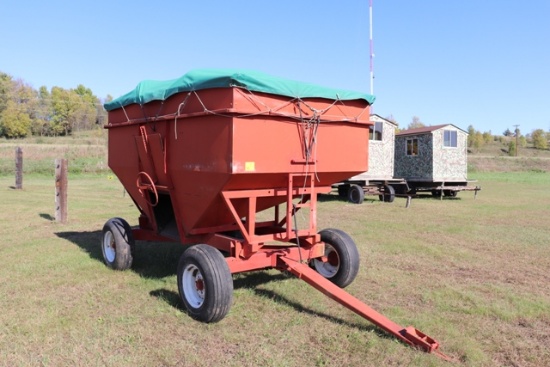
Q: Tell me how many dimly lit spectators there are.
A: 0